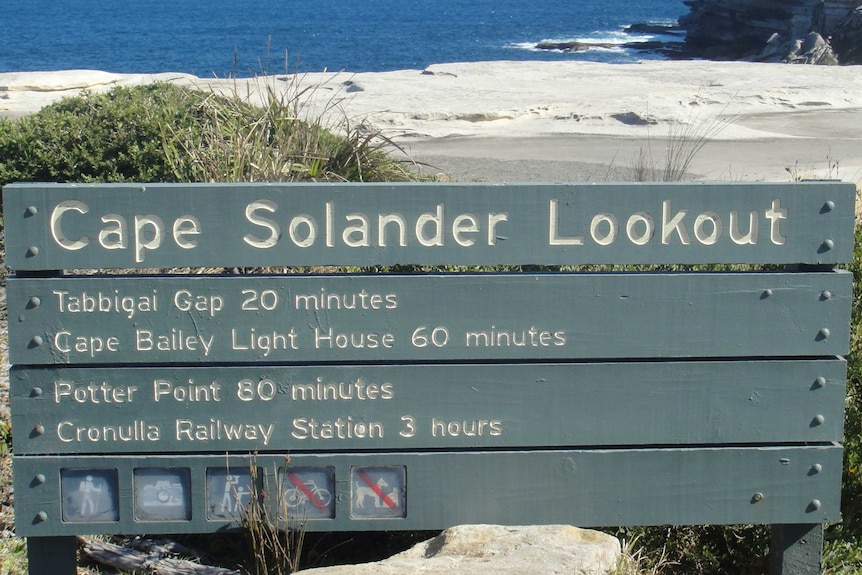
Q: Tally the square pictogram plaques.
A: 5